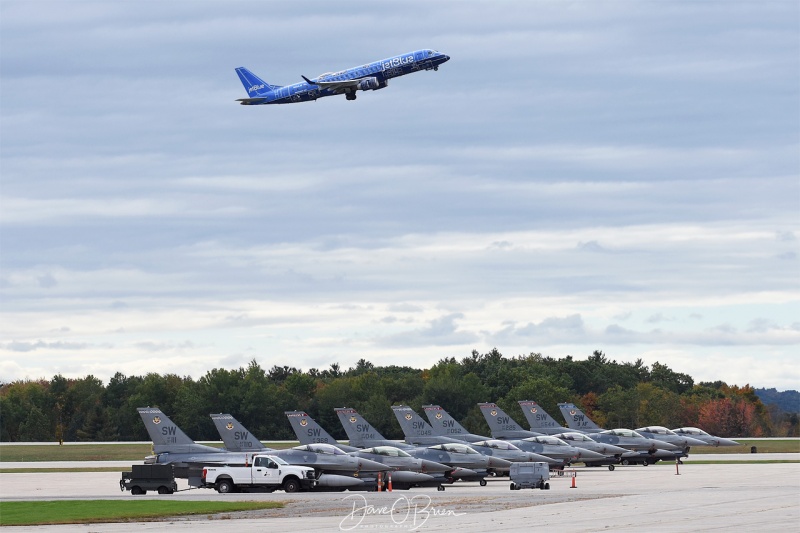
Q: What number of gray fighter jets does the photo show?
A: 9